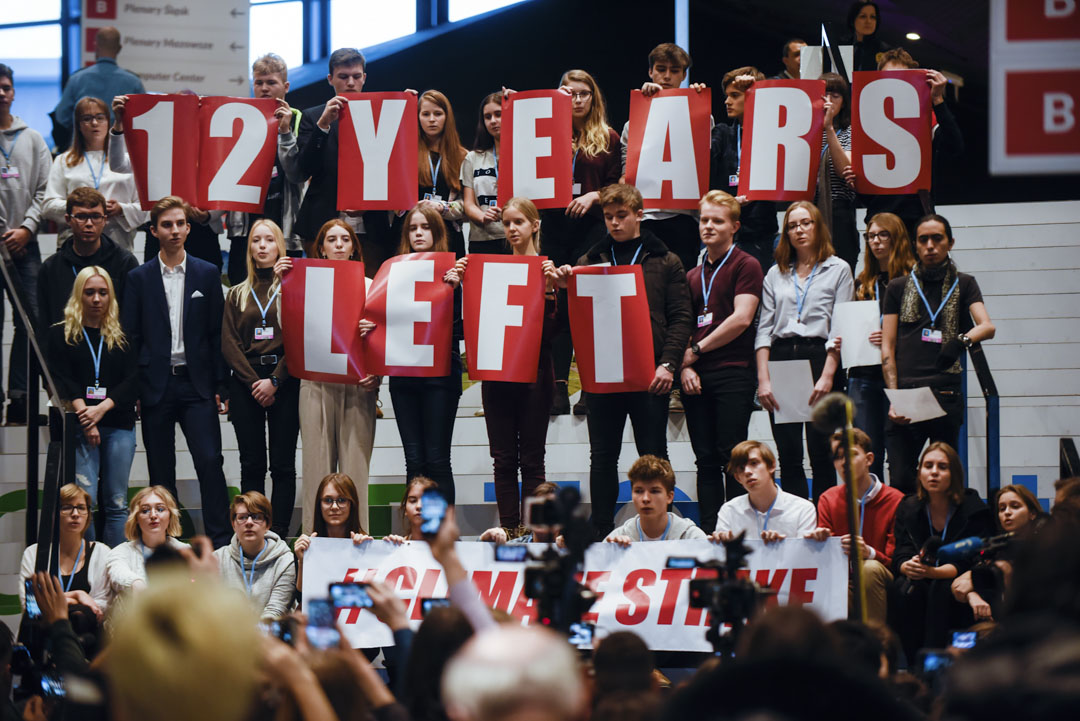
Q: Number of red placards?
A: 11